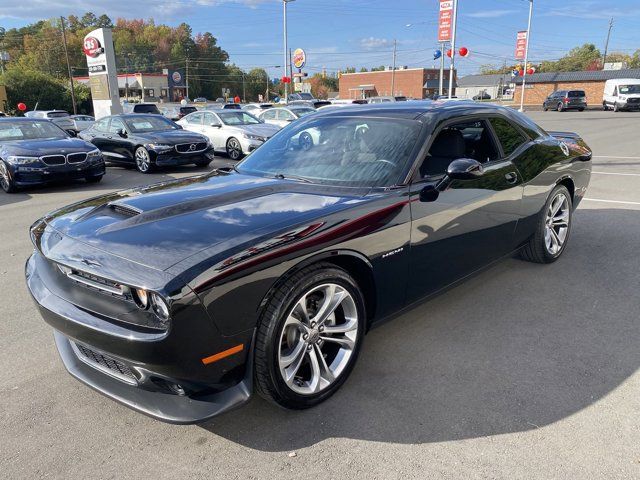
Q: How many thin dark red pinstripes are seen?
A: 1